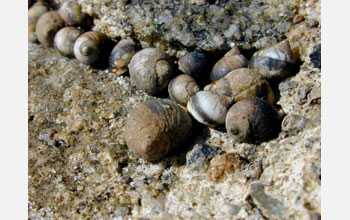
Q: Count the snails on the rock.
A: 15